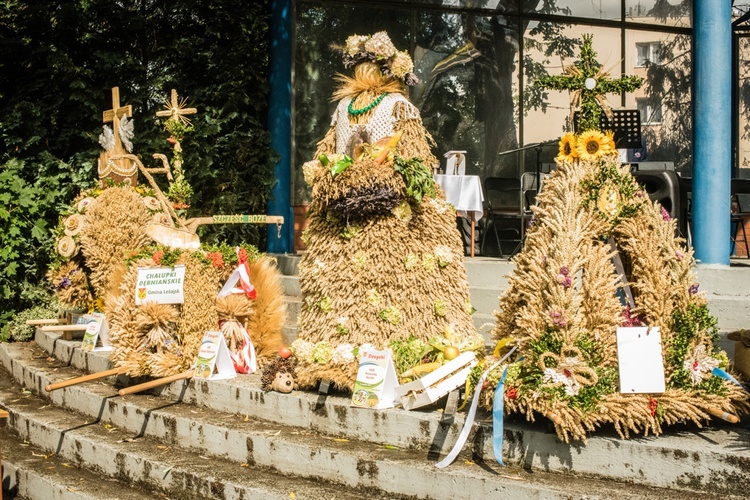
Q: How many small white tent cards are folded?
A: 3